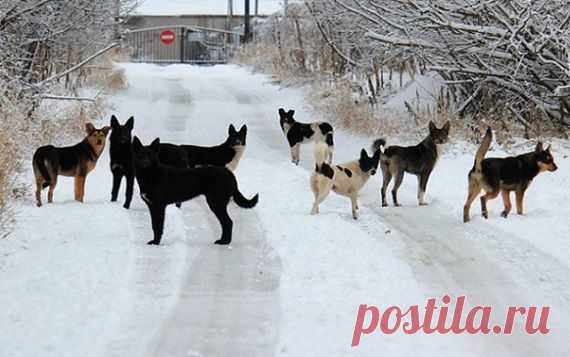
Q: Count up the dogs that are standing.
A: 8